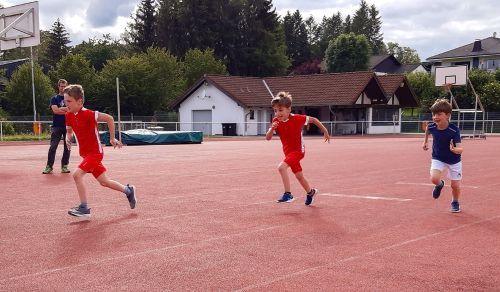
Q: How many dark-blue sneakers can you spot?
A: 4